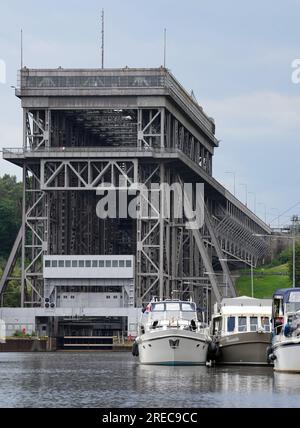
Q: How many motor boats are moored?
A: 3